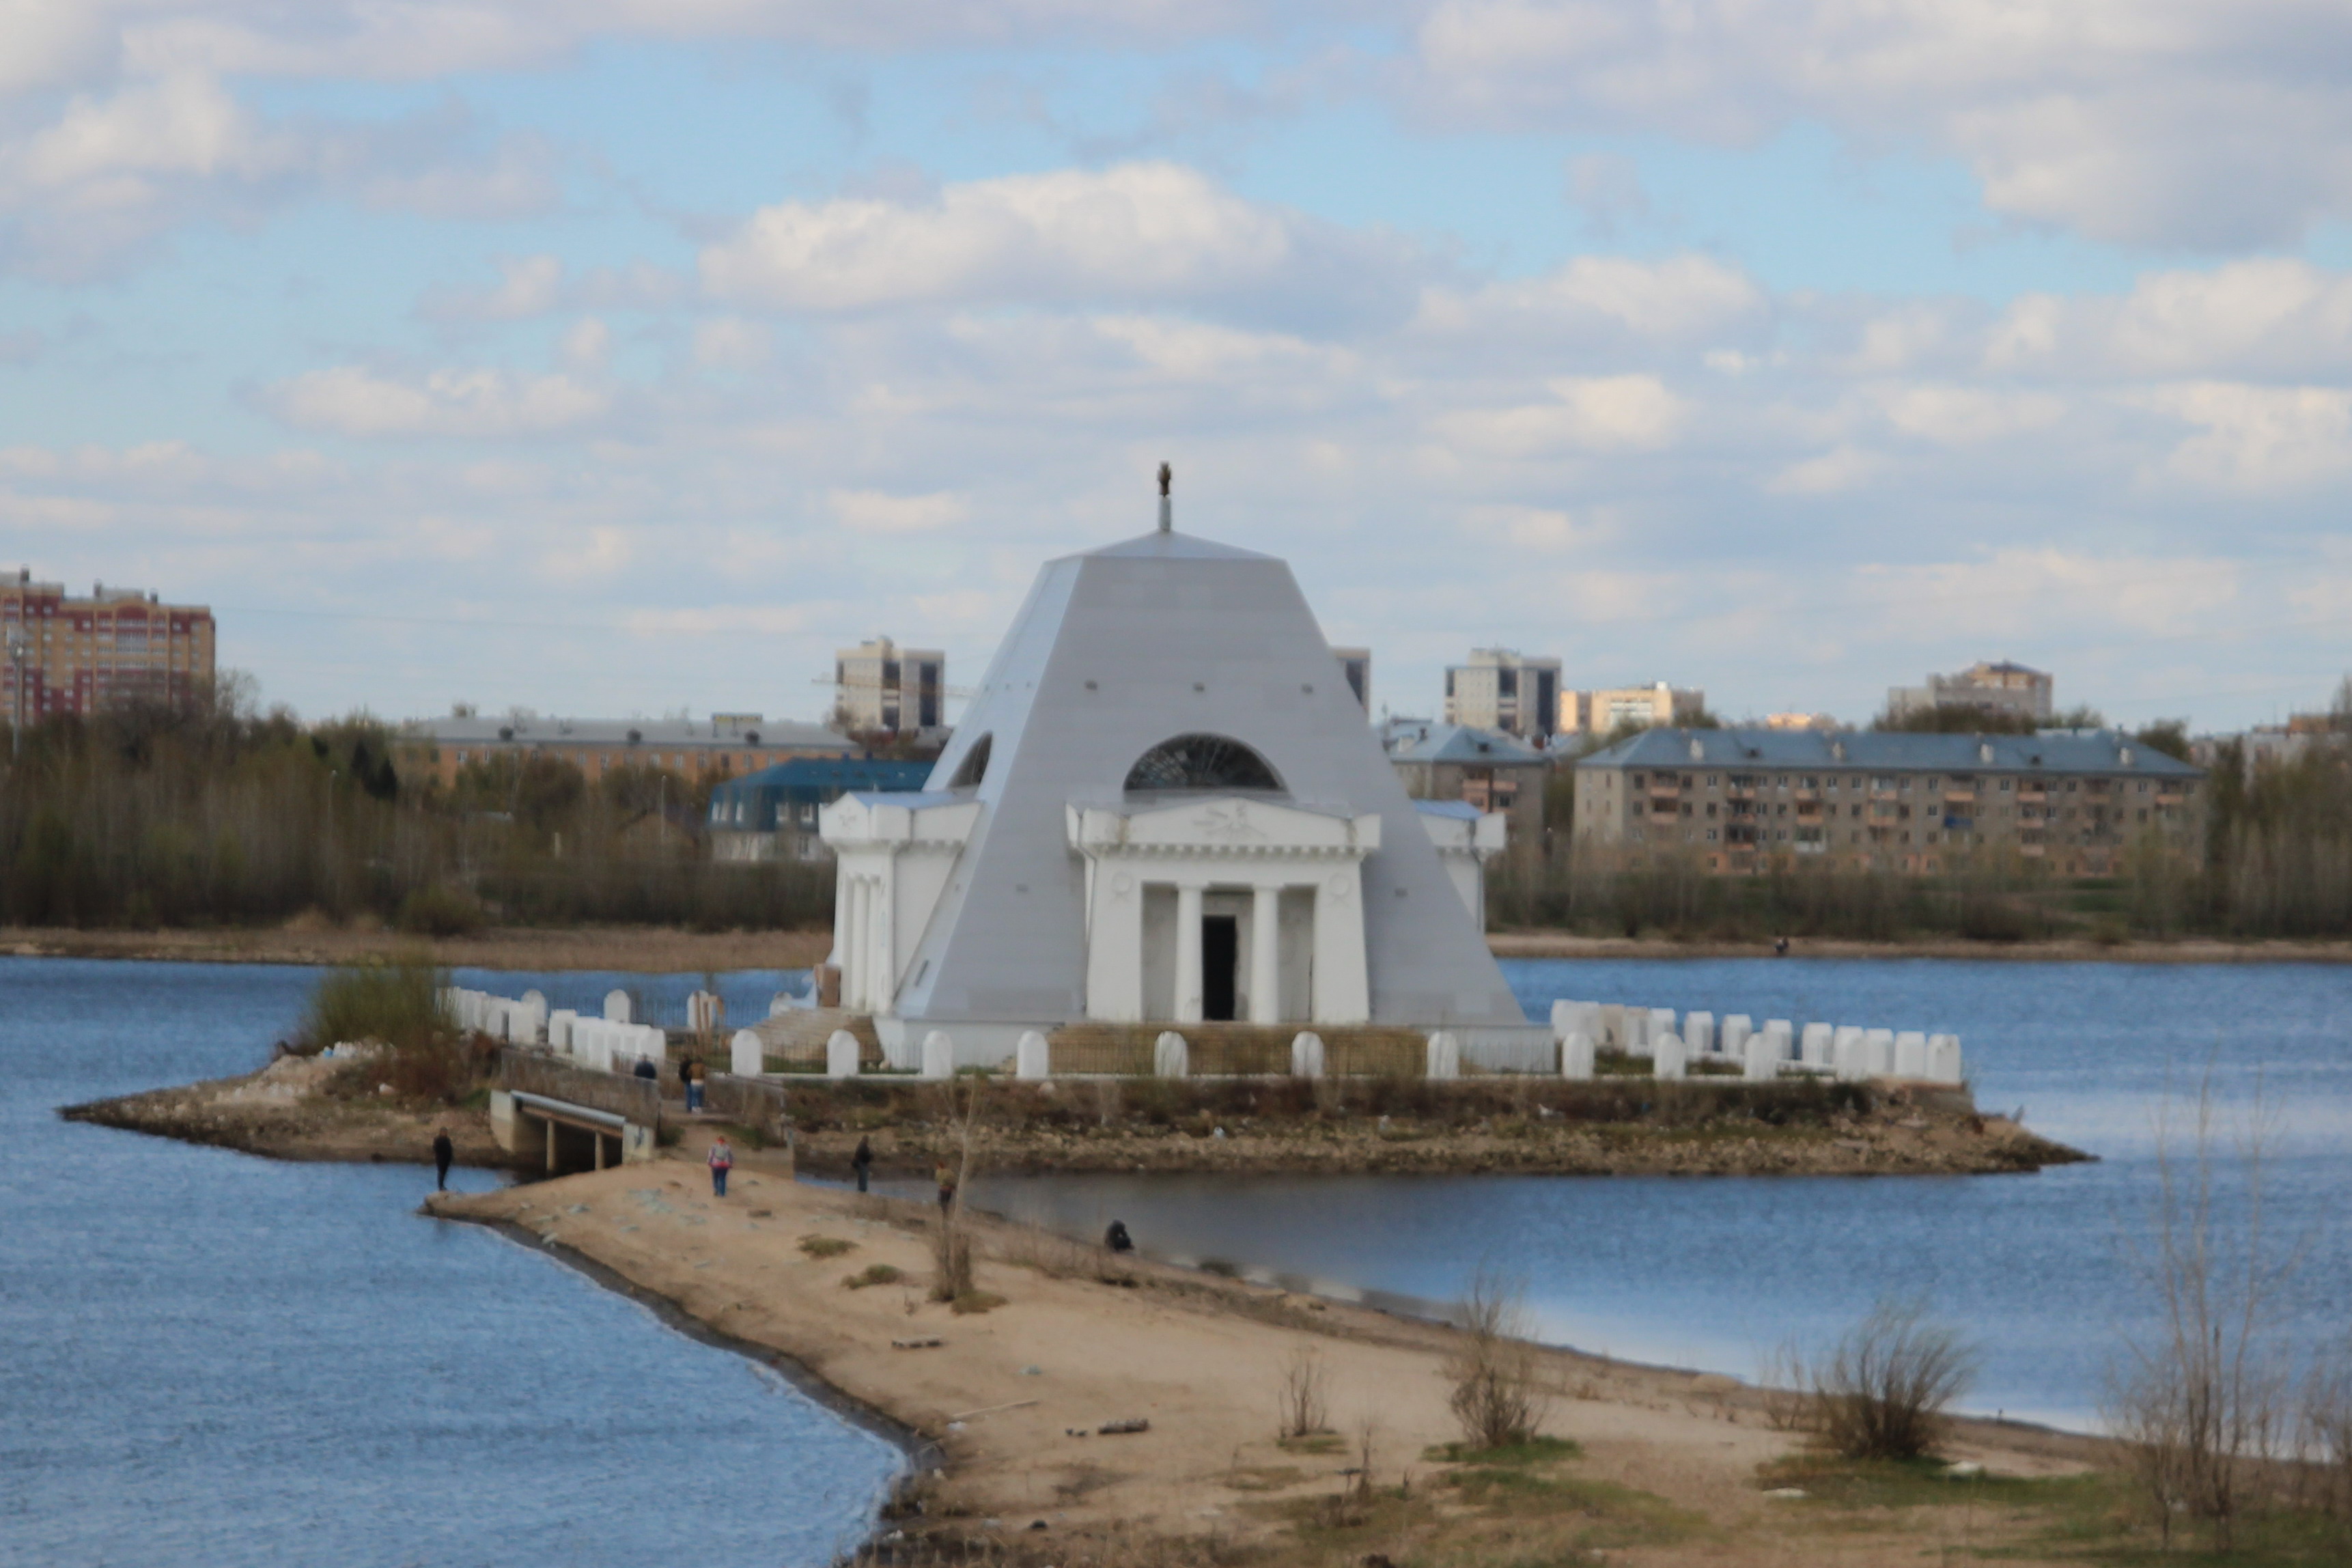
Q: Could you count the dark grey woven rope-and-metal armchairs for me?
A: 0